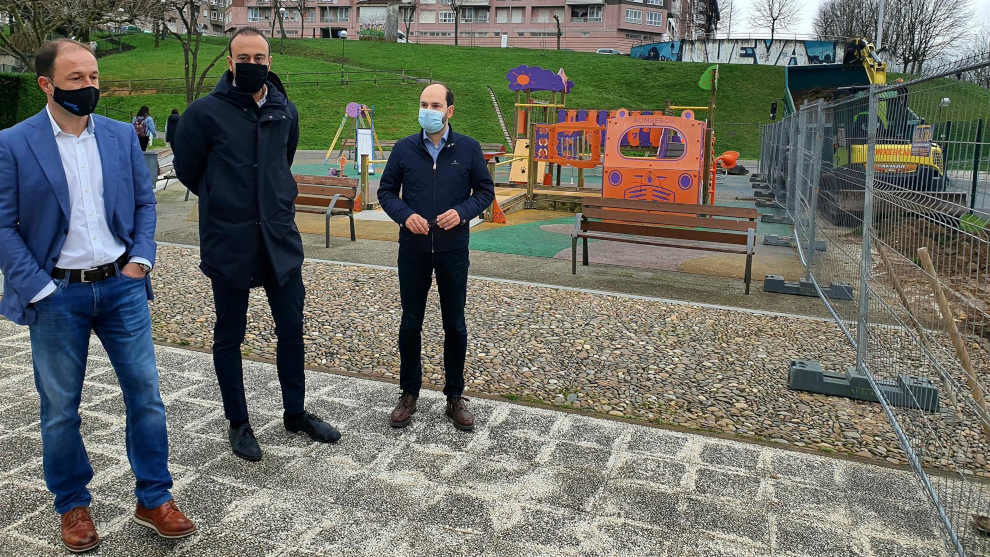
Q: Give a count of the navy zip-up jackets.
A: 1